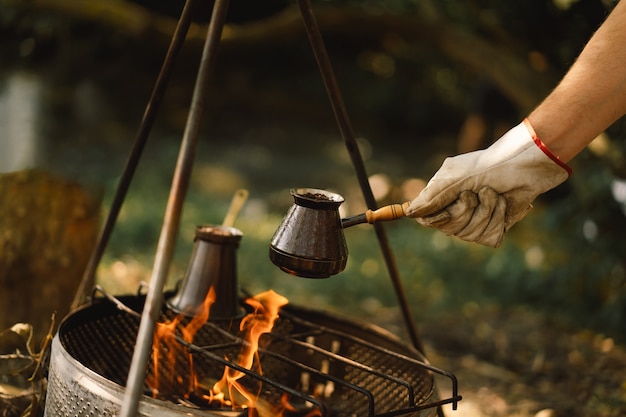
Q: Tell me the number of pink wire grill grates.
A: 0